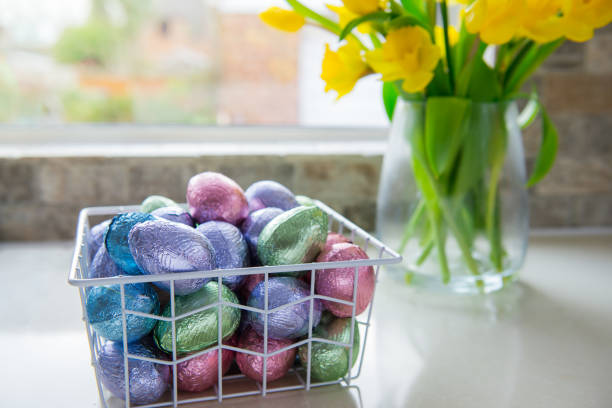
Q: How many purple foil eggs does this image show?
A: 9